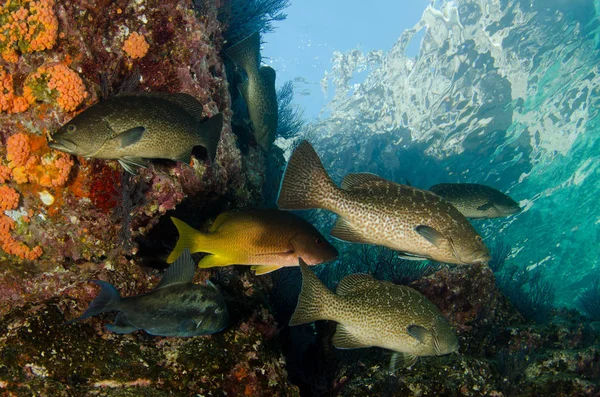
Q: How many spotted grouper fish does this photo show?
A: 5